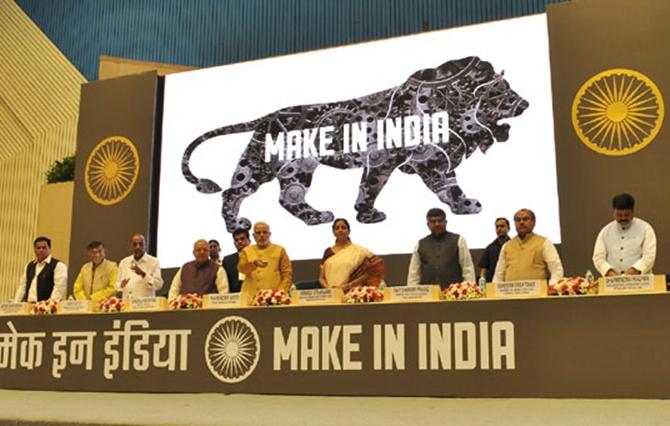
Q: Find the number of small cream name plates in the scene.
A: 8